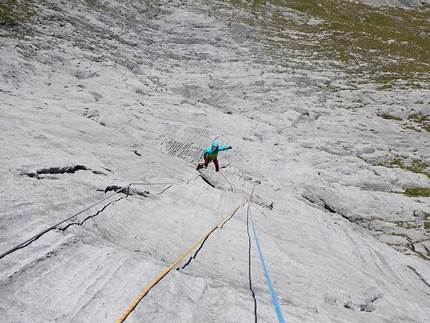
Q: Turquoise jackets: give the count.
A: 1